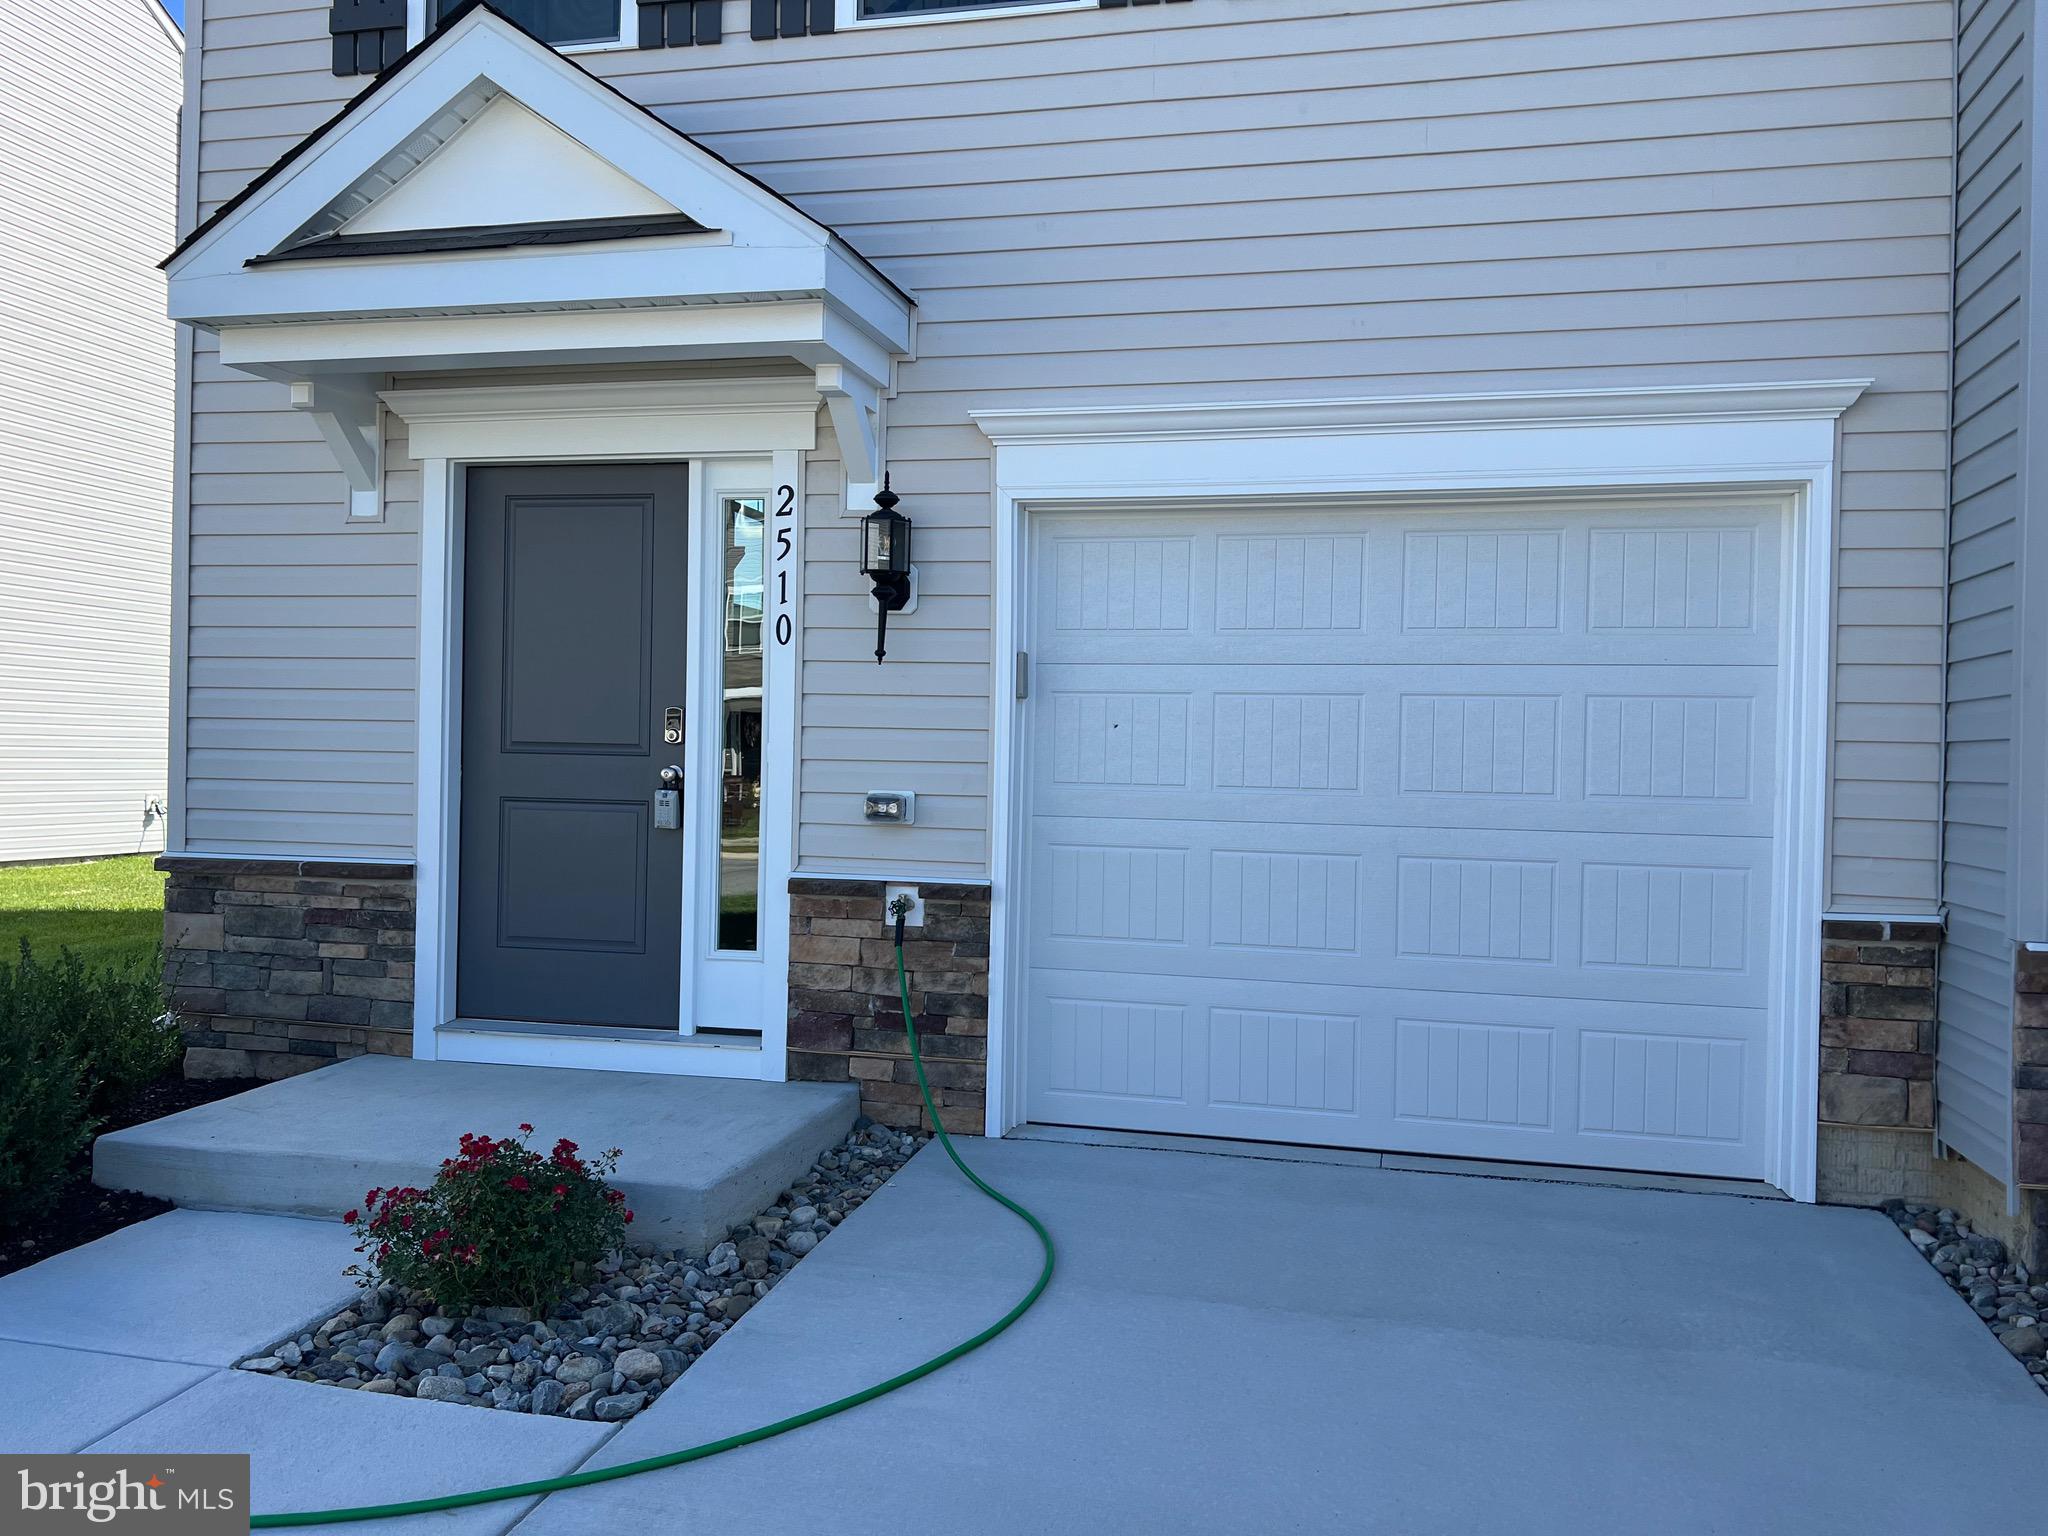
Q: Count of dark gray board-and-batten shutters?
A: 4